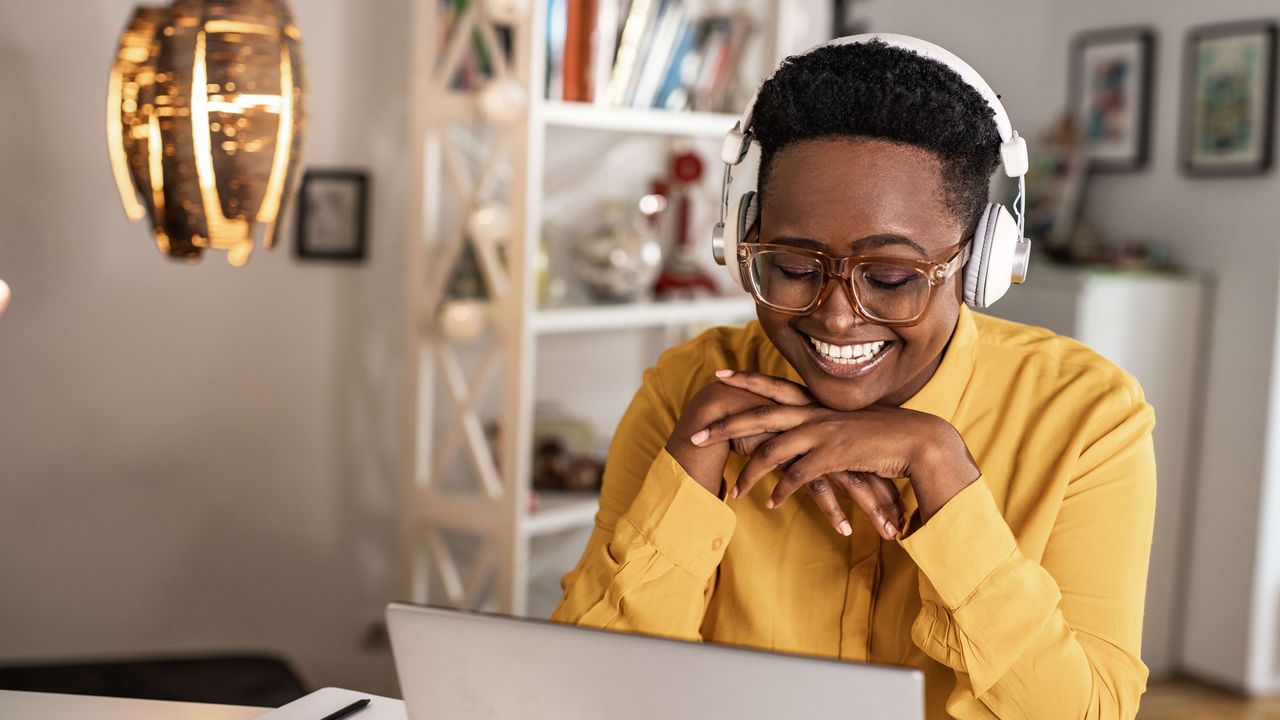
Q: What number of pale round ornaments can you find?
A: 4